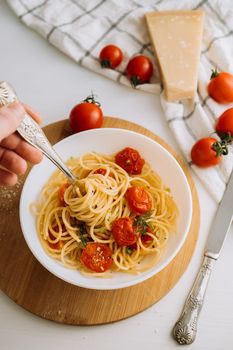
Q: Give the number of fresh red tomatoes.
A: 6